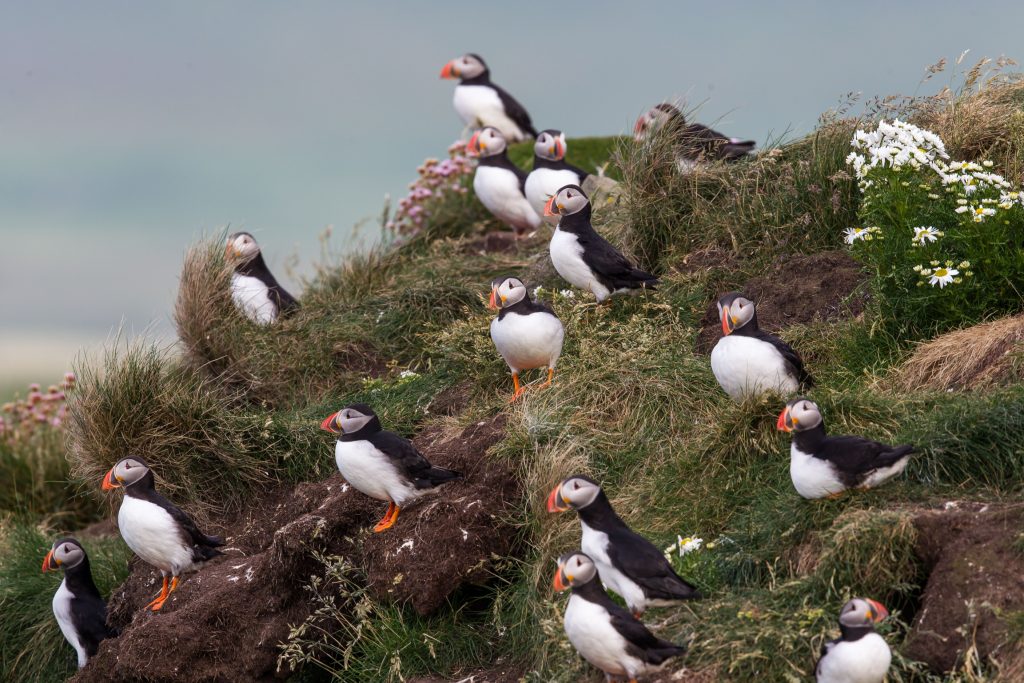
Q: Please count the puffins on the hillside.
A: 15